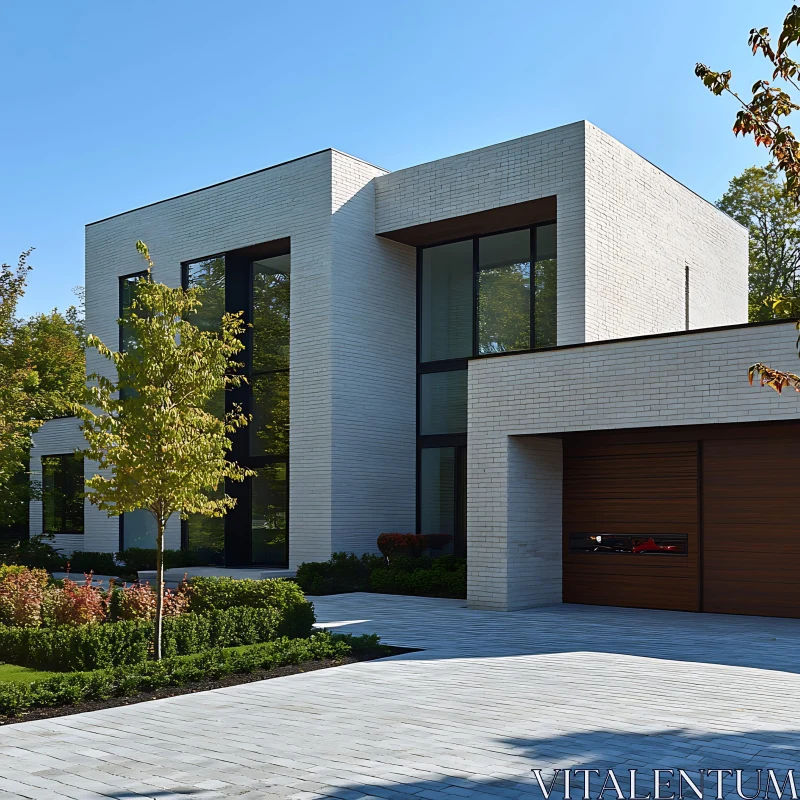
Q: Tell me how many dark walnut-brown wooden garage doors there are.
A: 2